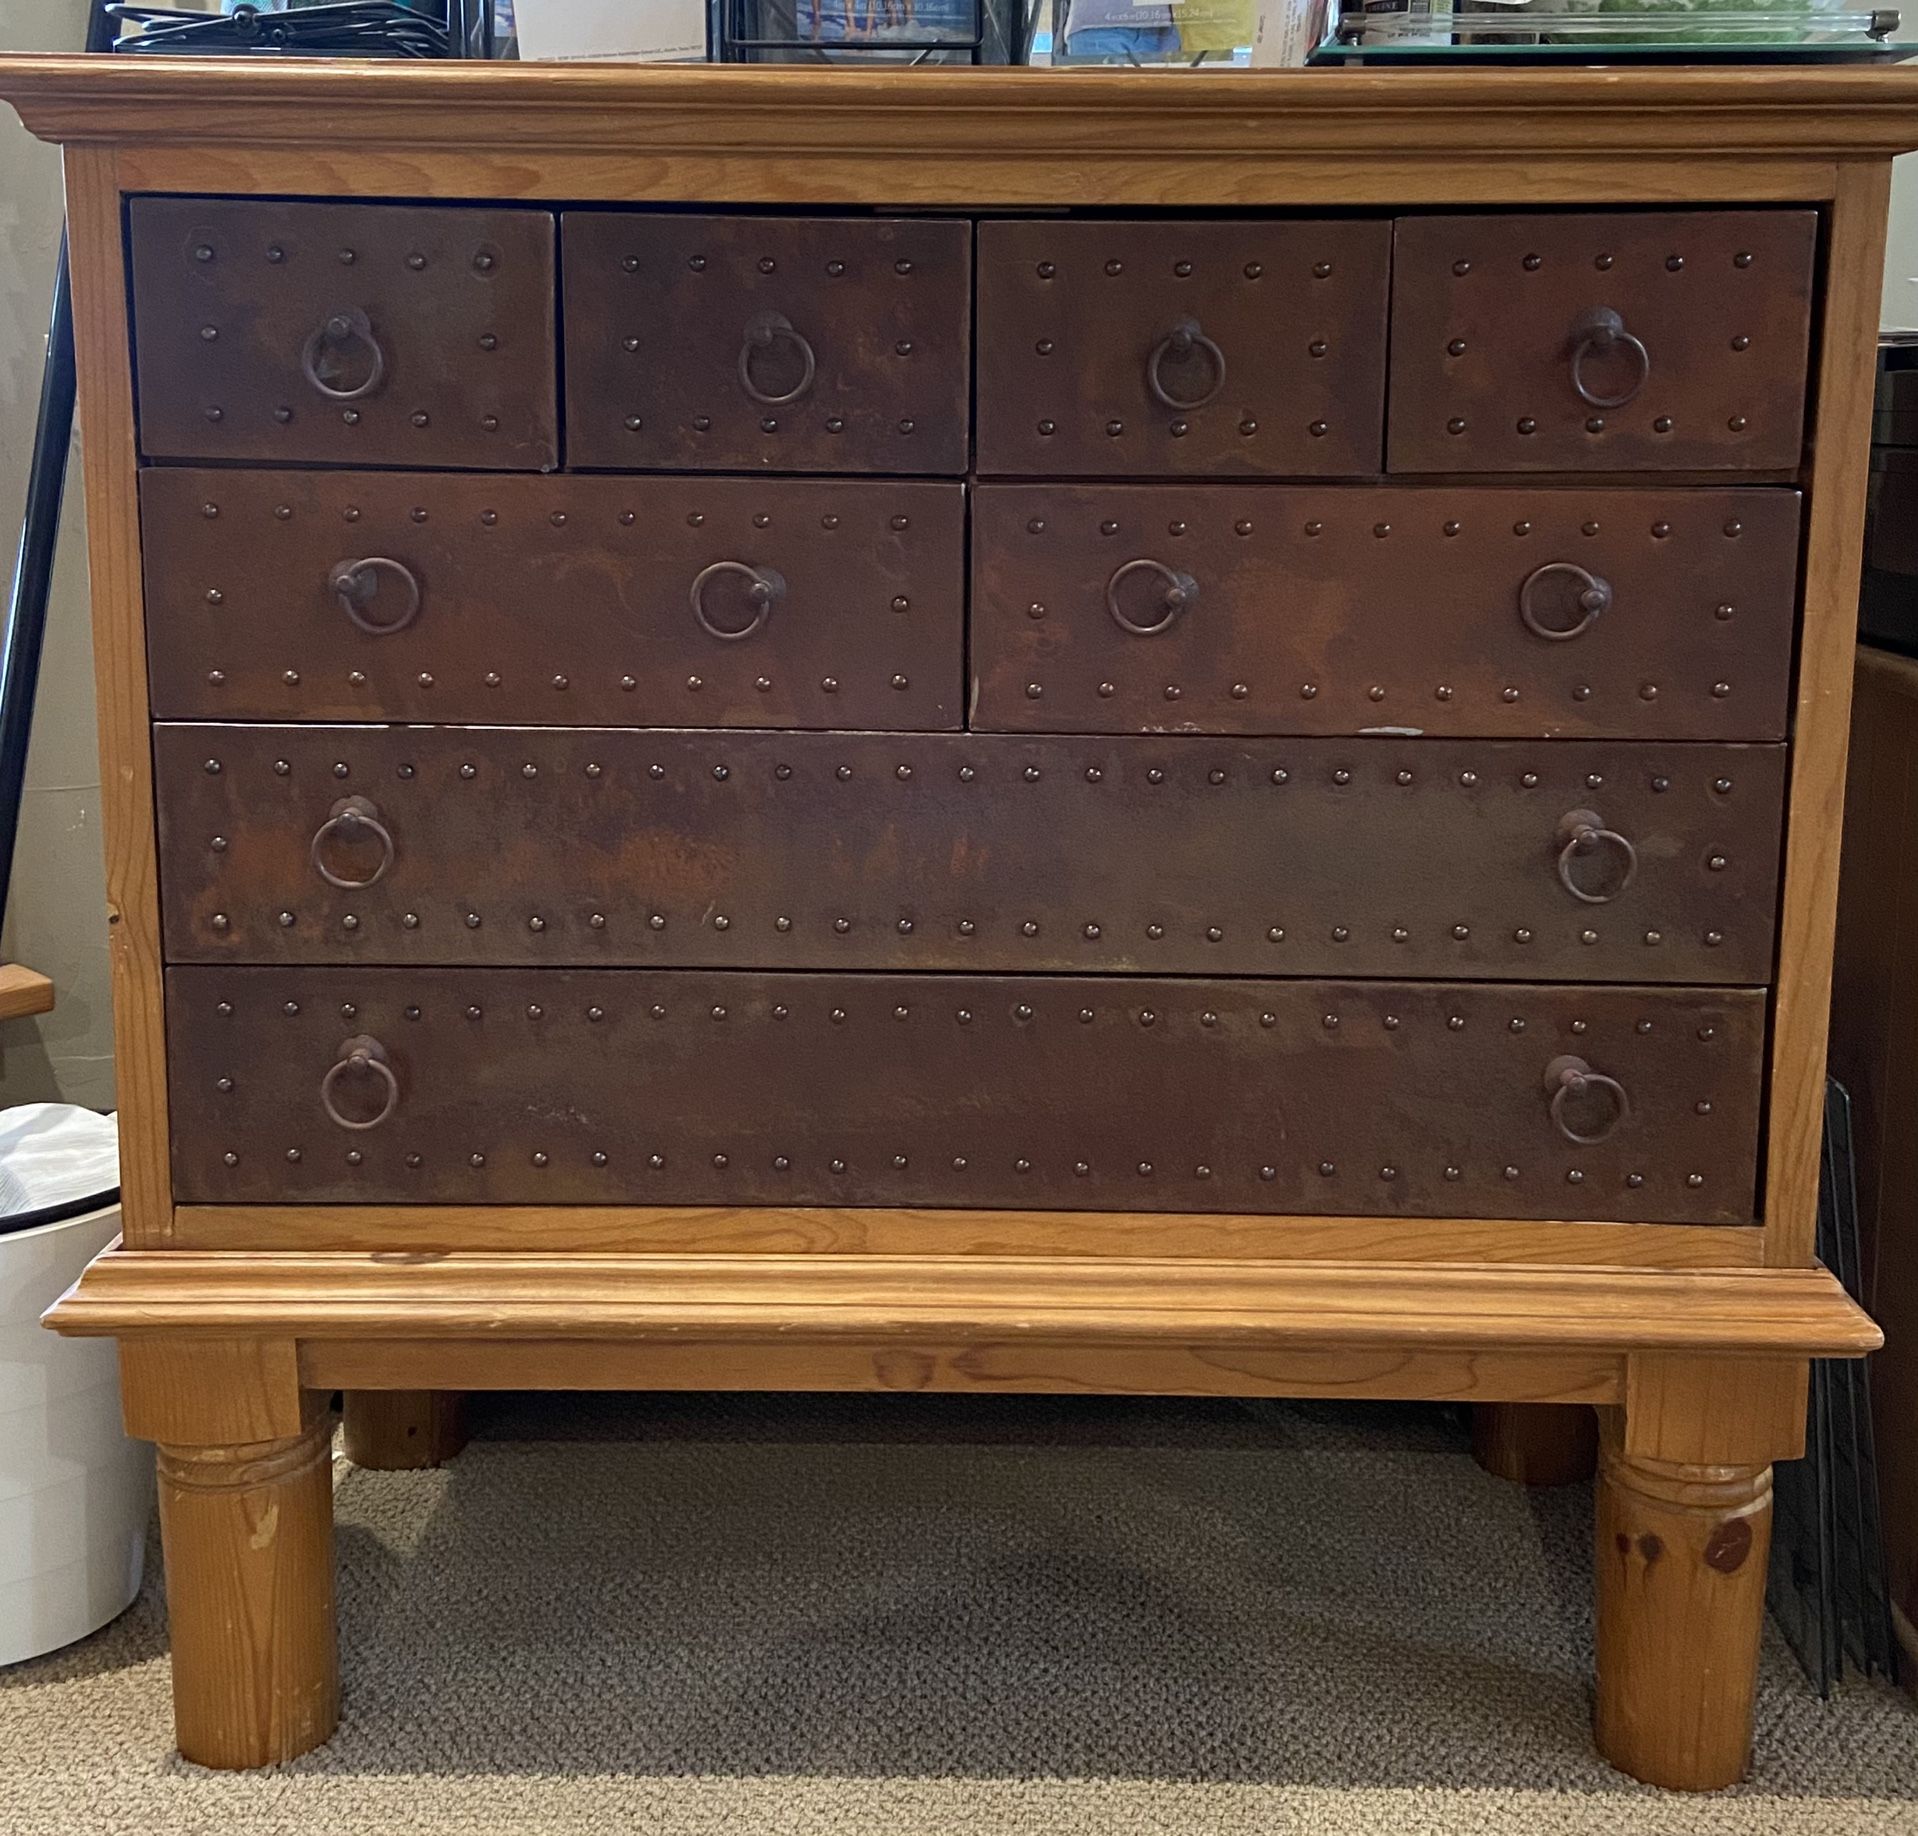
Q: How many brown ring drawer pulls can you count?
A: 12